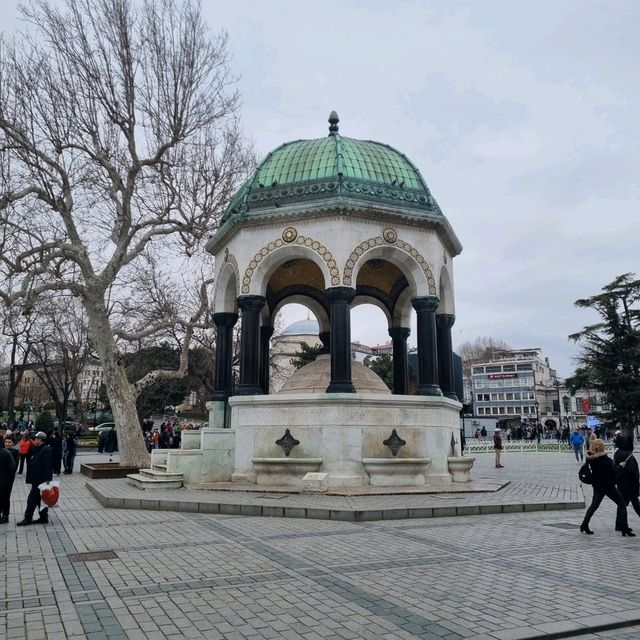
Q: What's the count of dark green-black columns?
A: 8